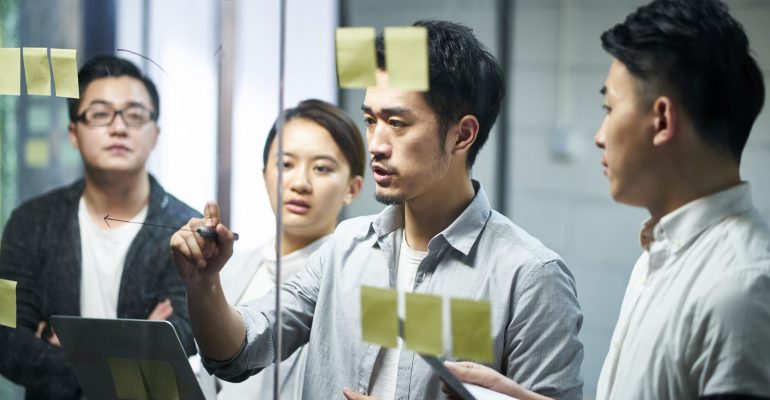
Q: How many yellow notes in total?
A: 11